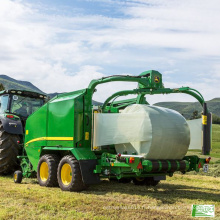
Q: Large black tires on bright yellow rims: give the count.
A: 2